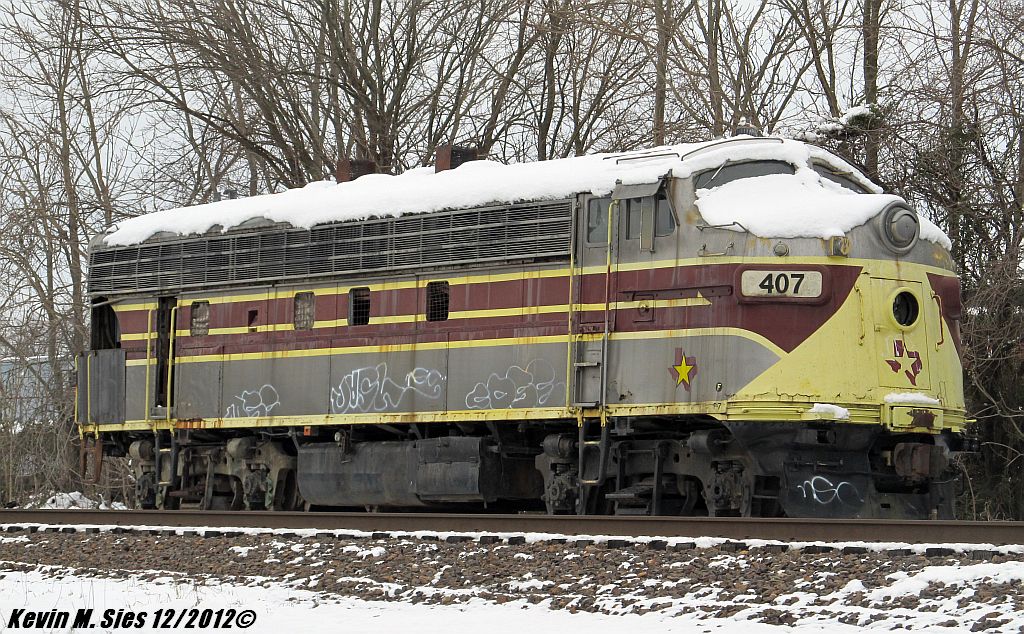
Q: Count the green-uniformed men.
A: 0